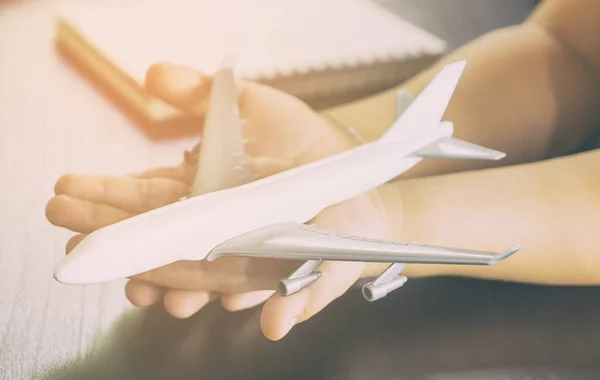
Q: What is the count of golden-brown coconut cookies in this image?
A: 0